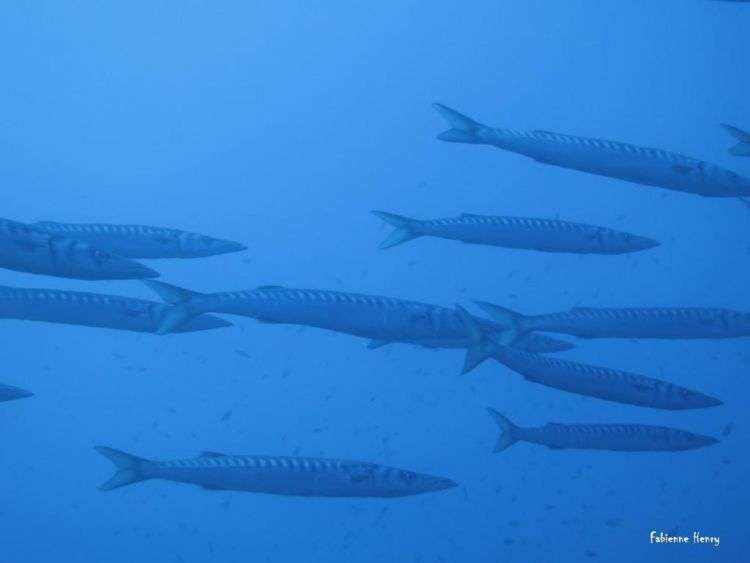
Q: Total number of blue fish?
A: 13